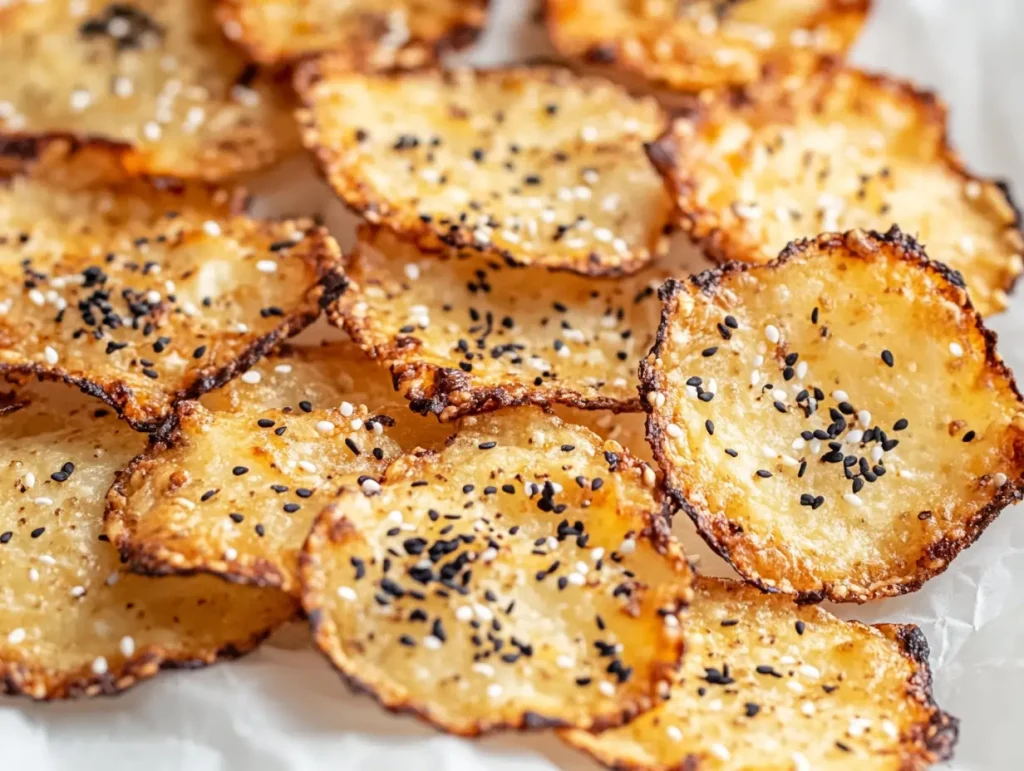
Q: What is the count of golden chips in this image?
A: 12